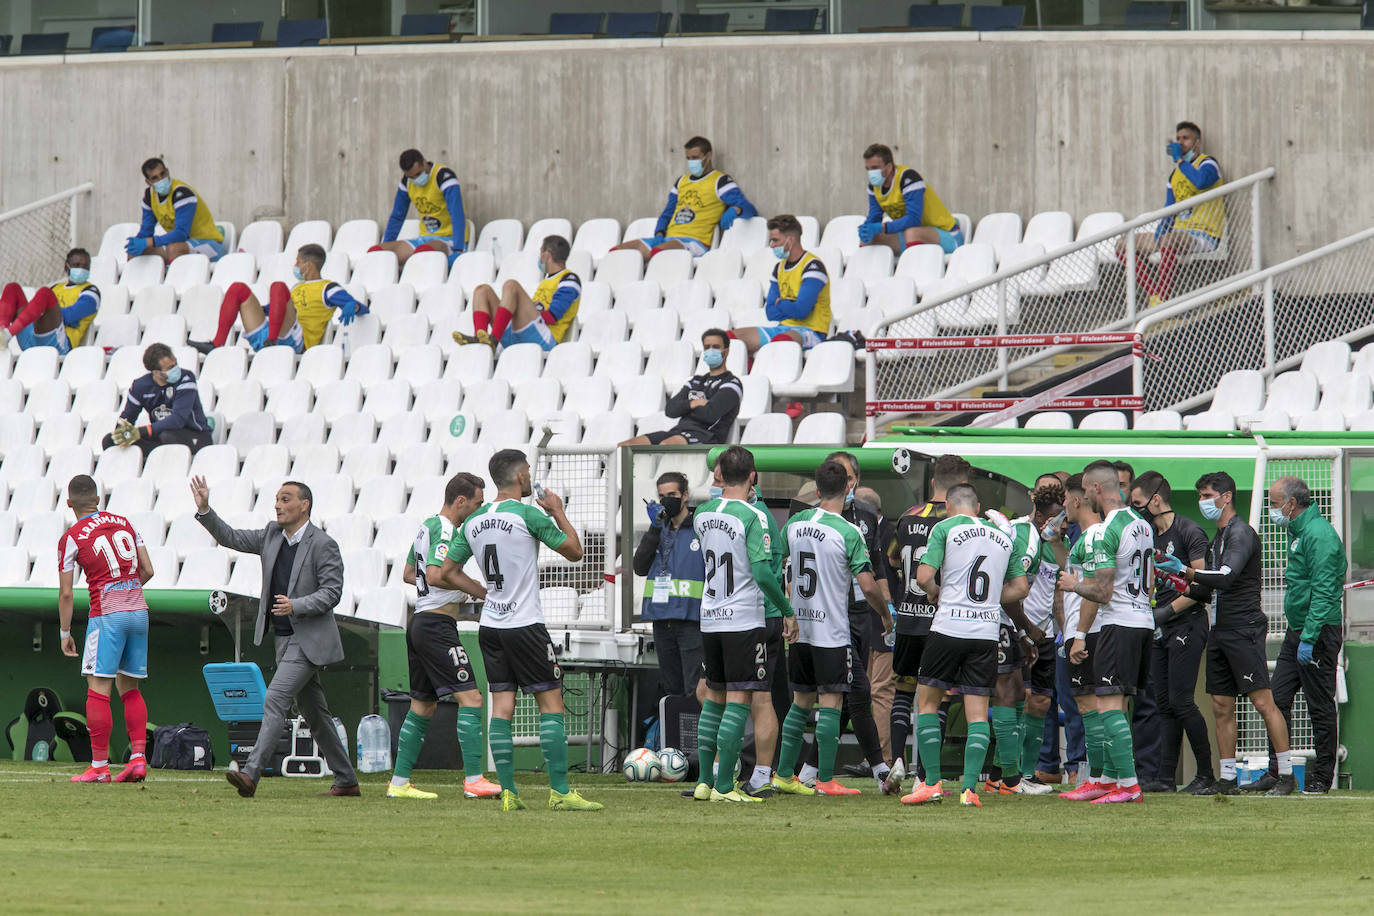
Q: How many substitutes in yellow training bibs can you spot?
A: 9